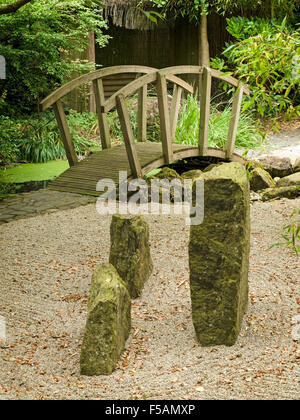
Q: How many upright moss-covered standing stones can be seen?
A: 3